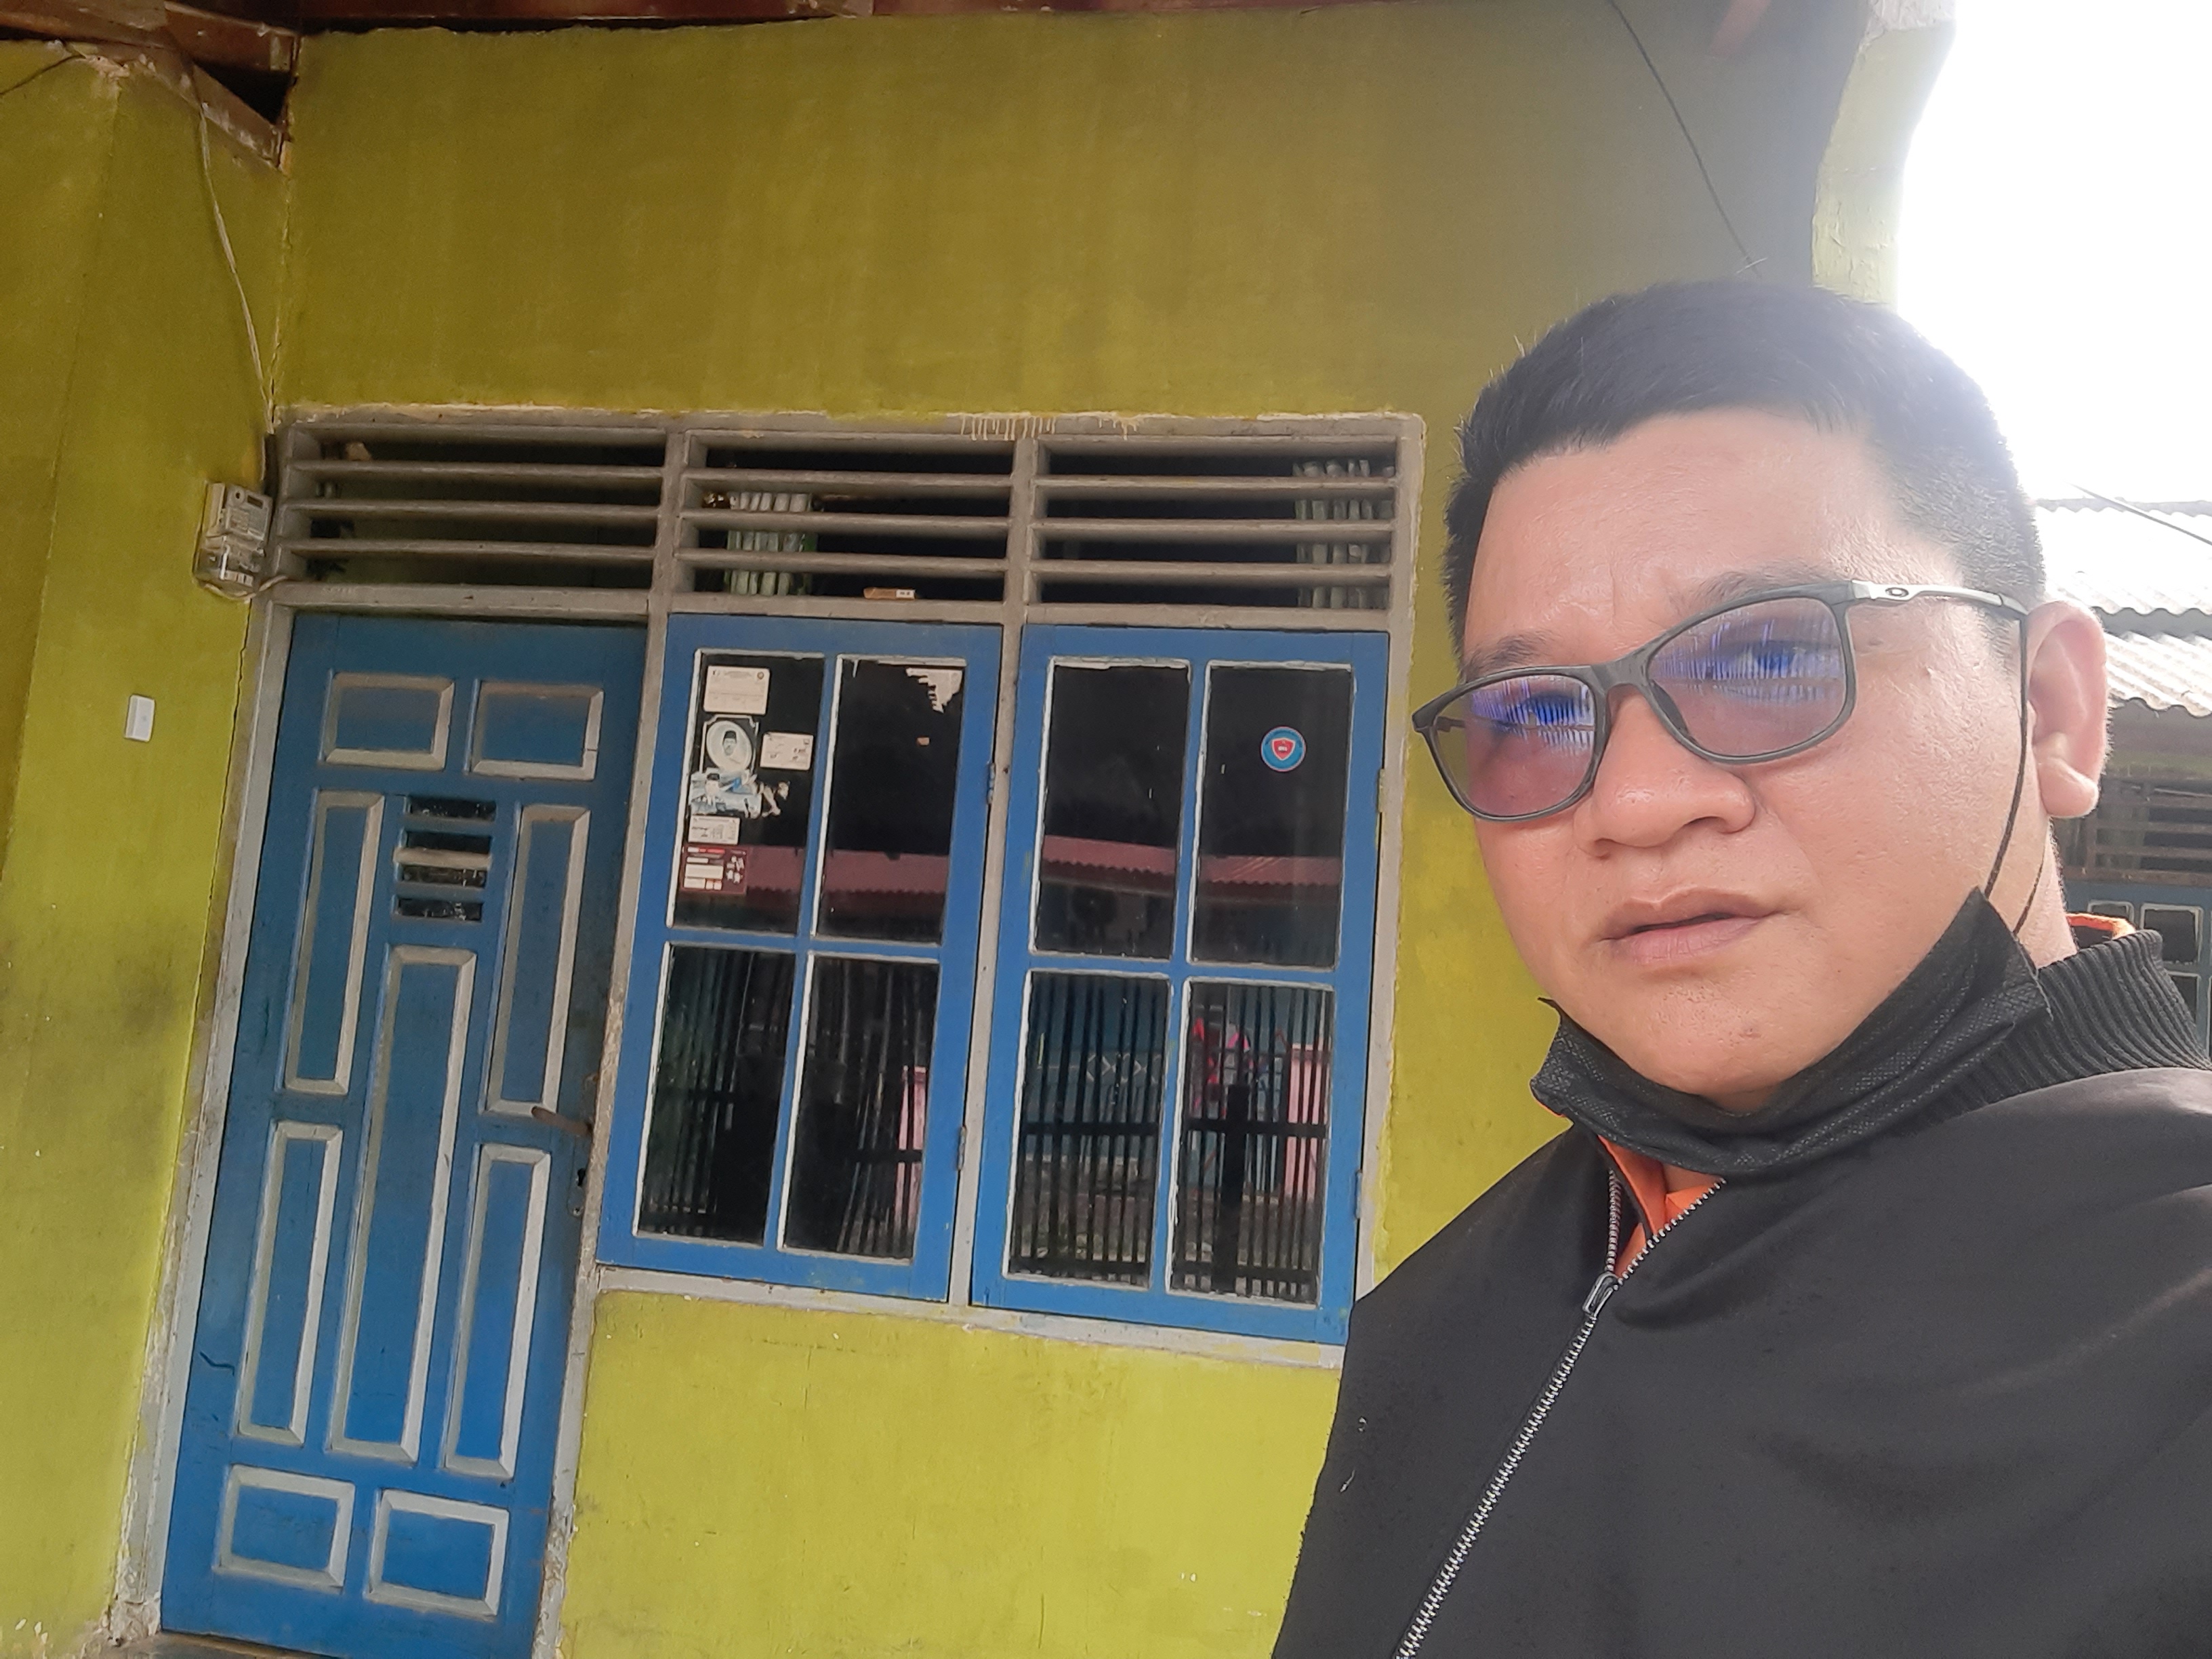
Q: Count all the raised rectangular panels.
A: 9